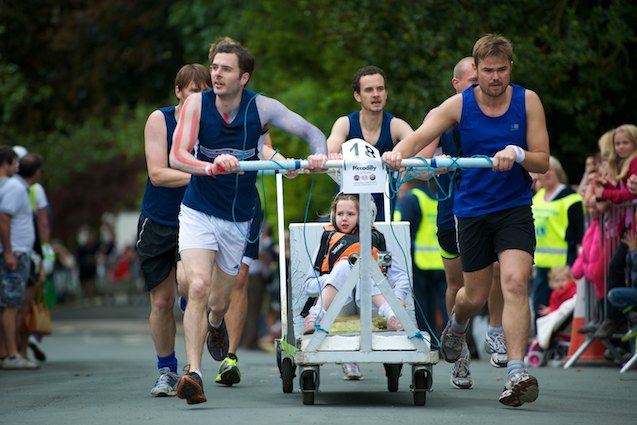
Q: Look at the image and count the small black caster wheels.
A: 4